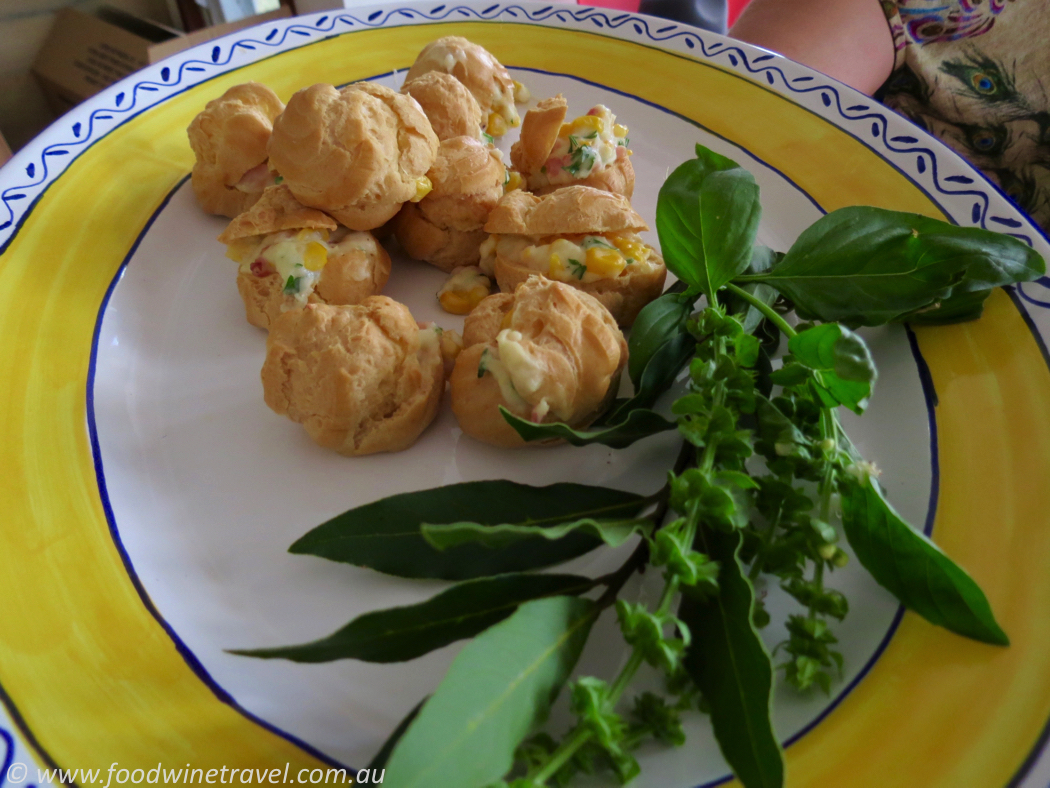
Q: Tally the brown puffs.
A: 10